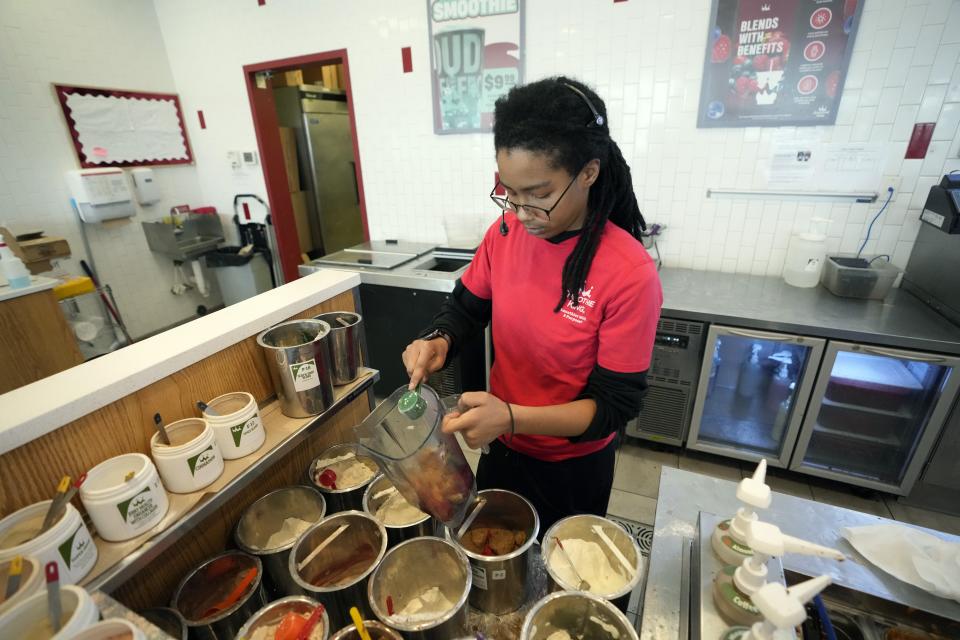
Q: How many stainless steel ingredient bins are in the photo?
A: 14